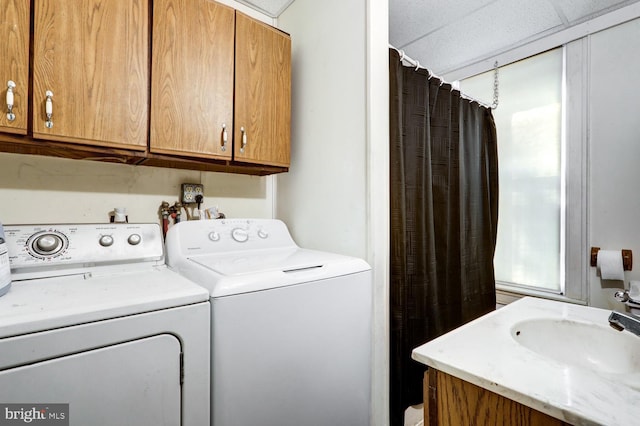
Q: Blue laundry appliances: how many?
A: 0